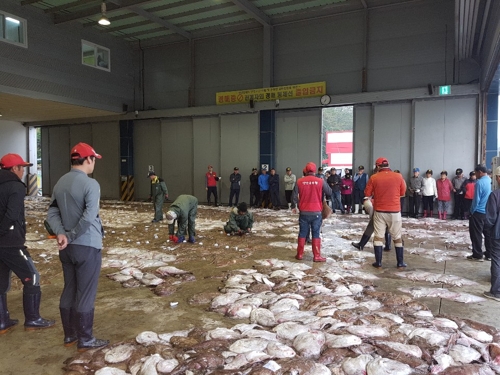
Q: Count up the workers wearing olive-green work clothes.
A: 3